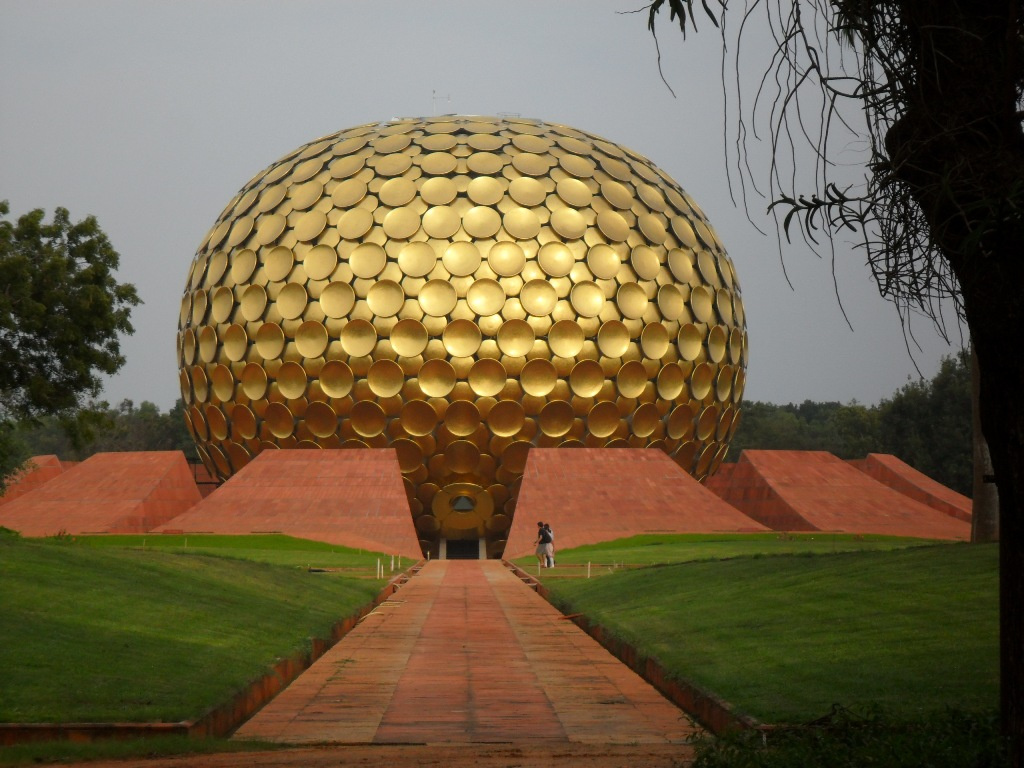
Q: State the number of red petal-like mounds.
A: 6